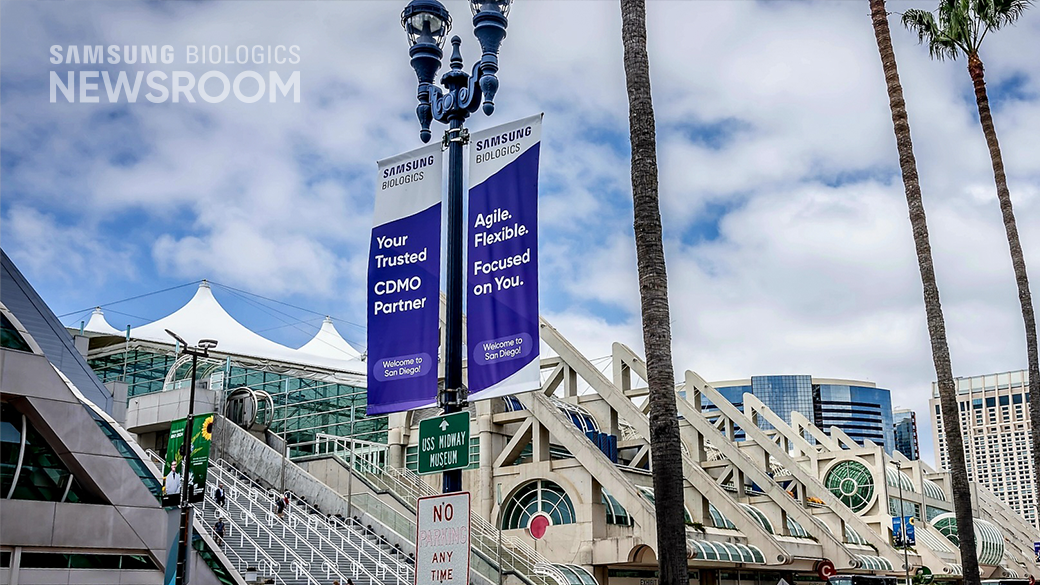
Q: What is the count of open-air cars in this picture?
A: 0